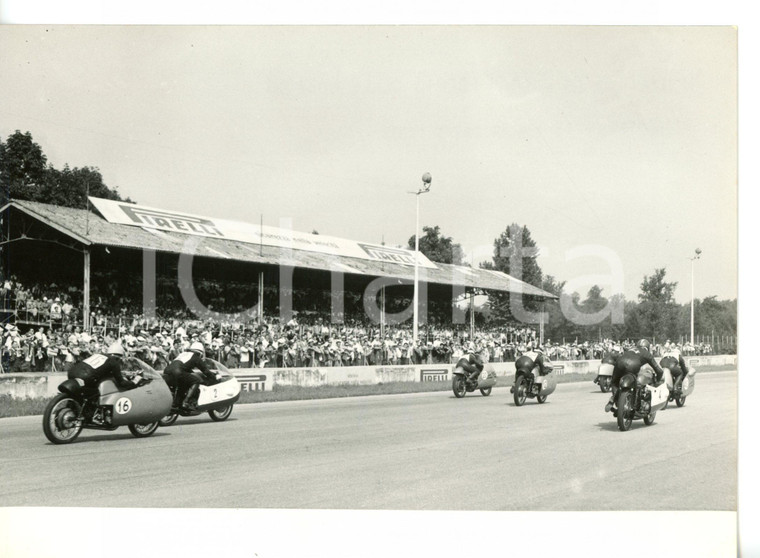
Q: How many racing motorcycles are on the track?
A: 7